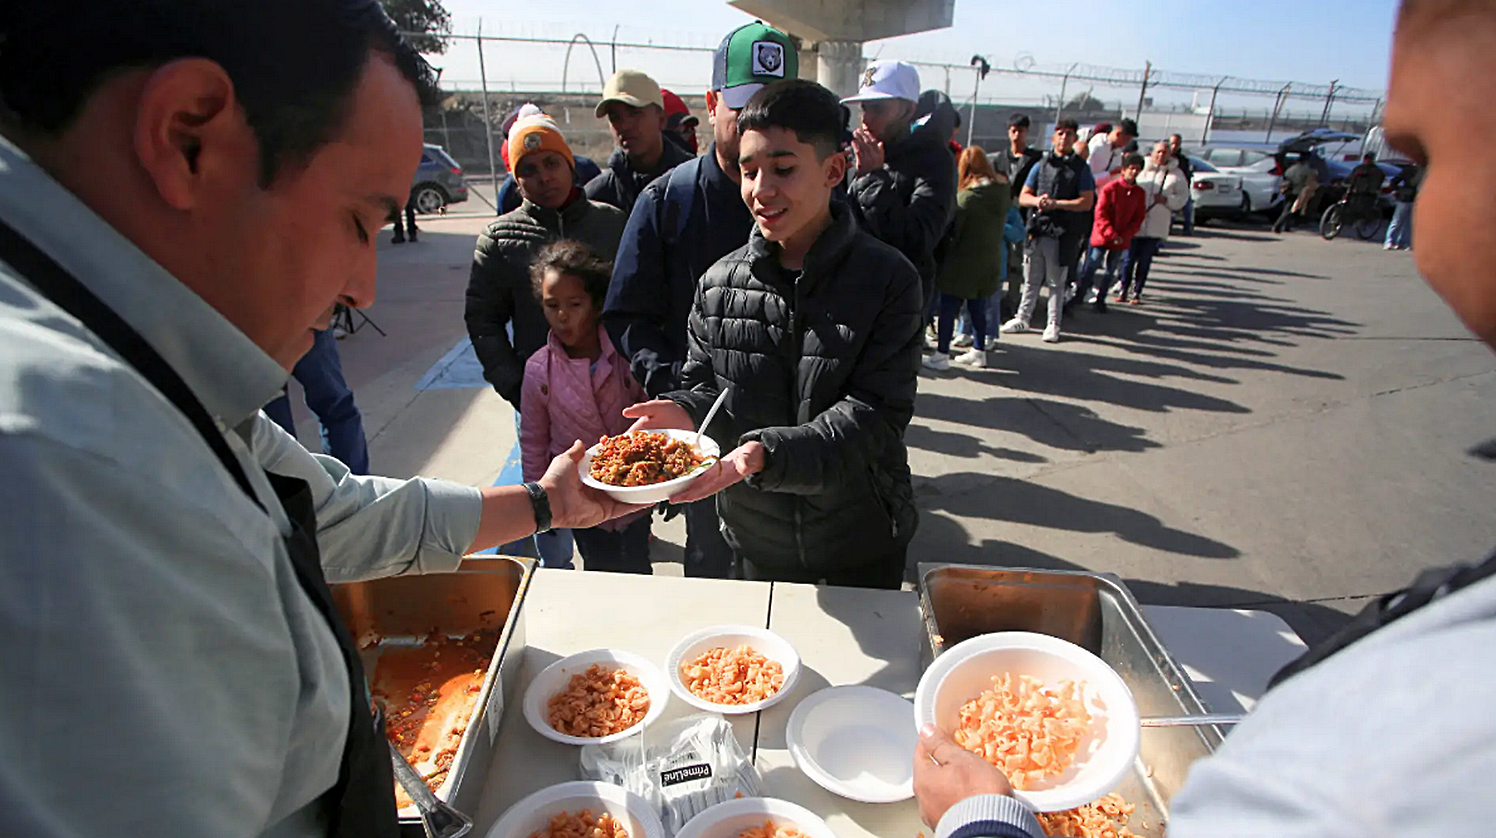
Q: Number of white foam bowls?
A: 7